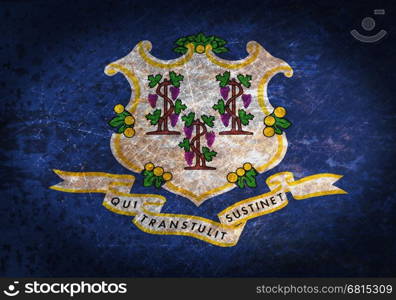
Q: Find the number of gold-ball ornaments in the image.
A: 13